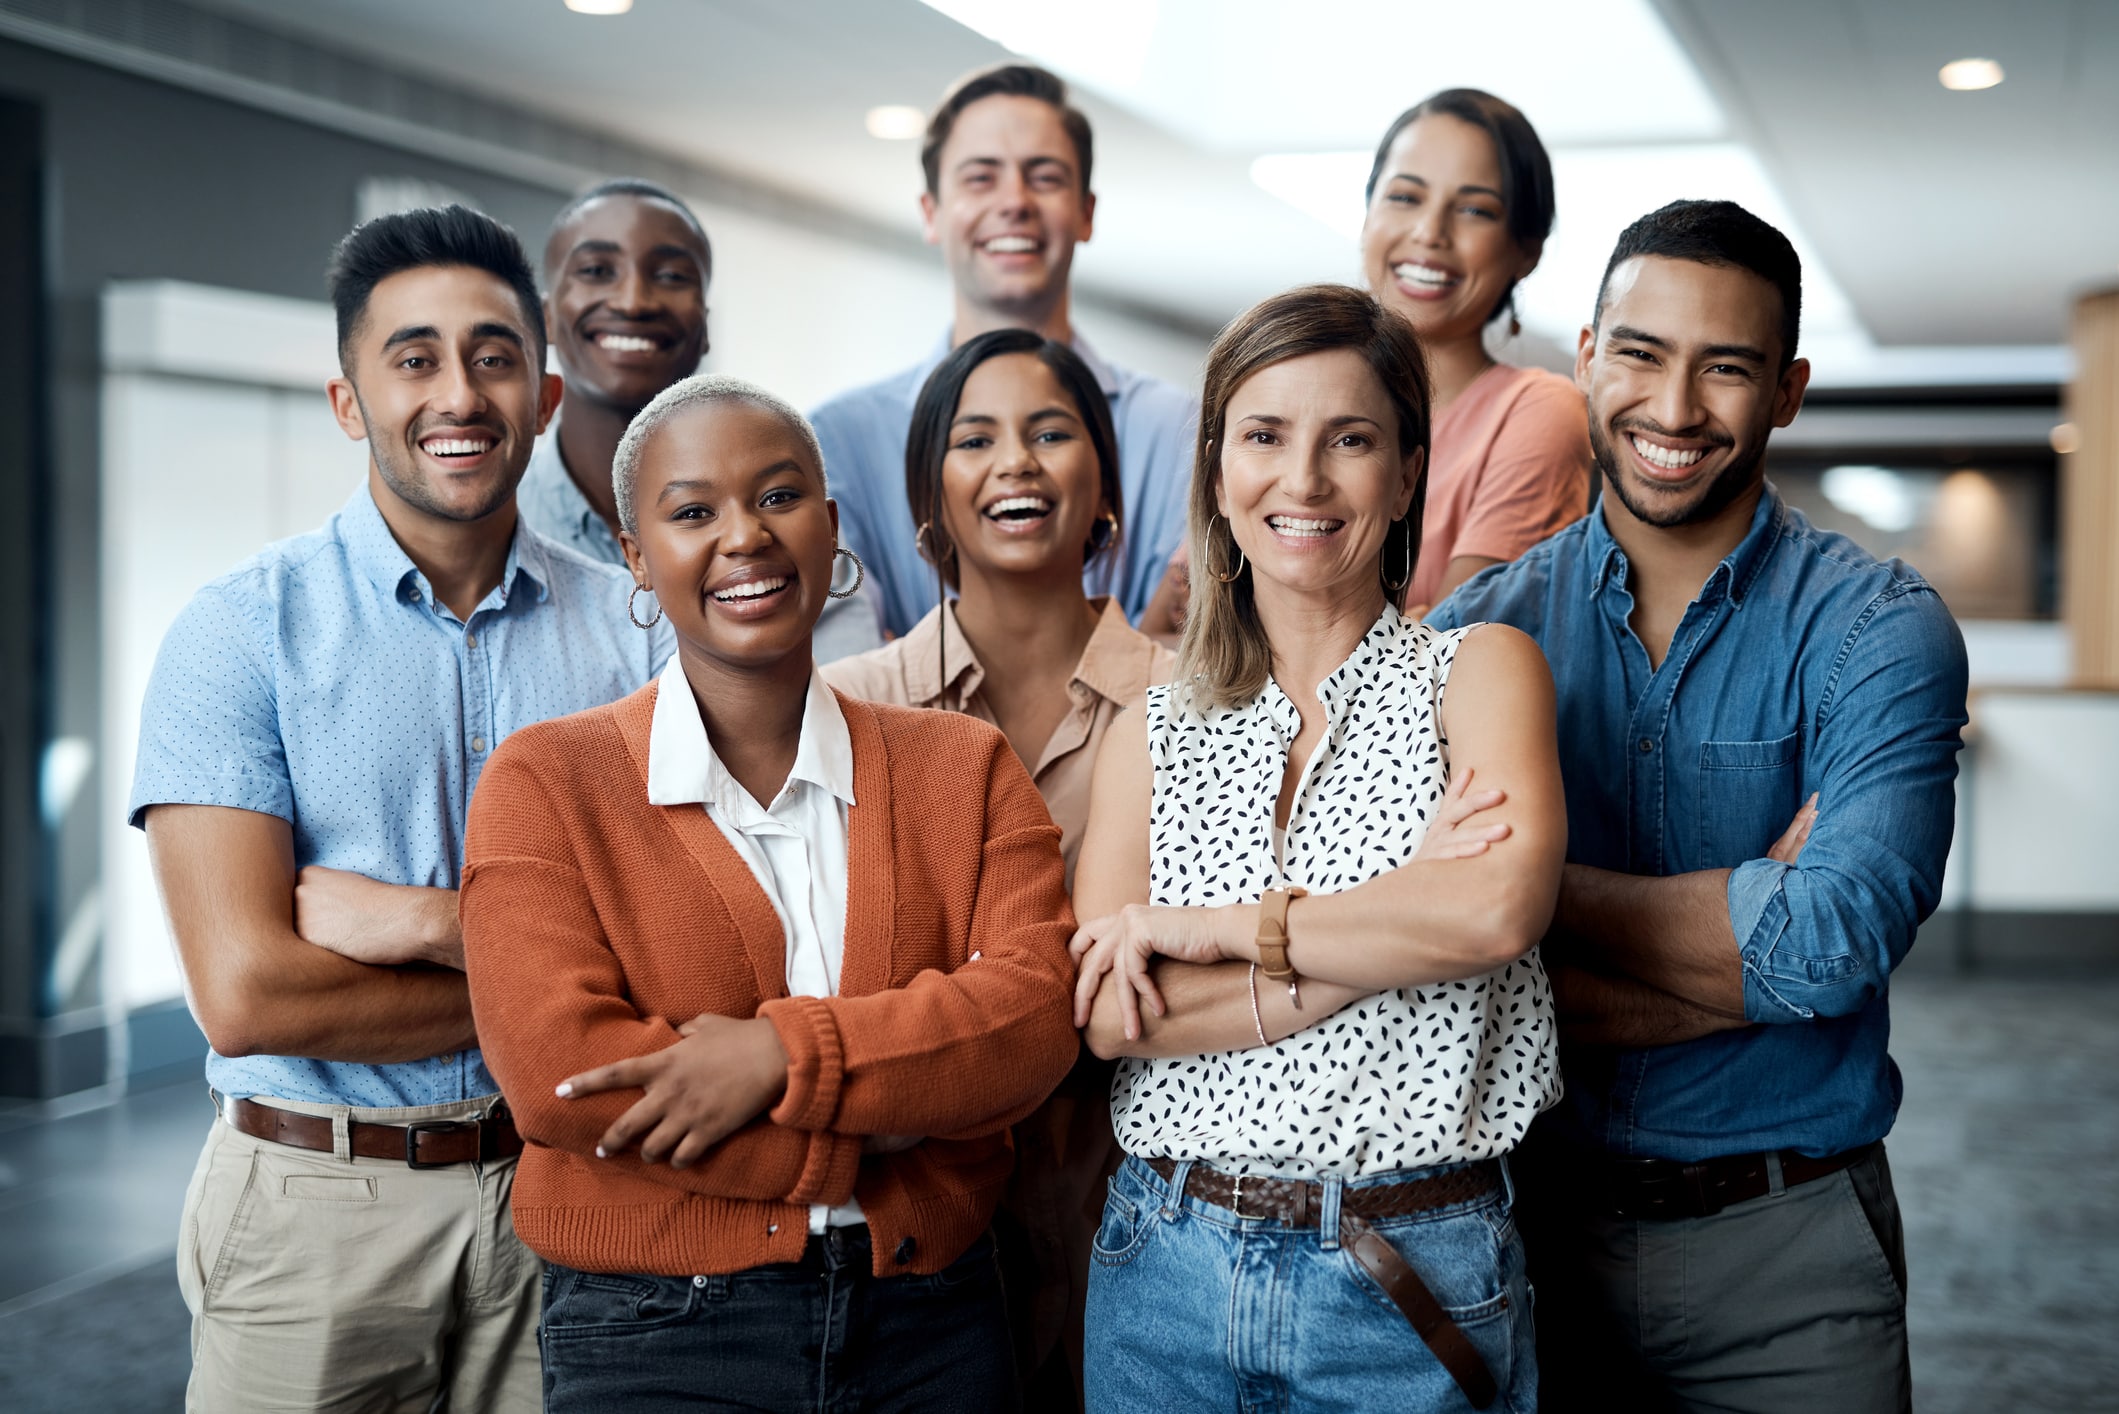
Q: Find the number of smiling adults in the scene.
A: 8